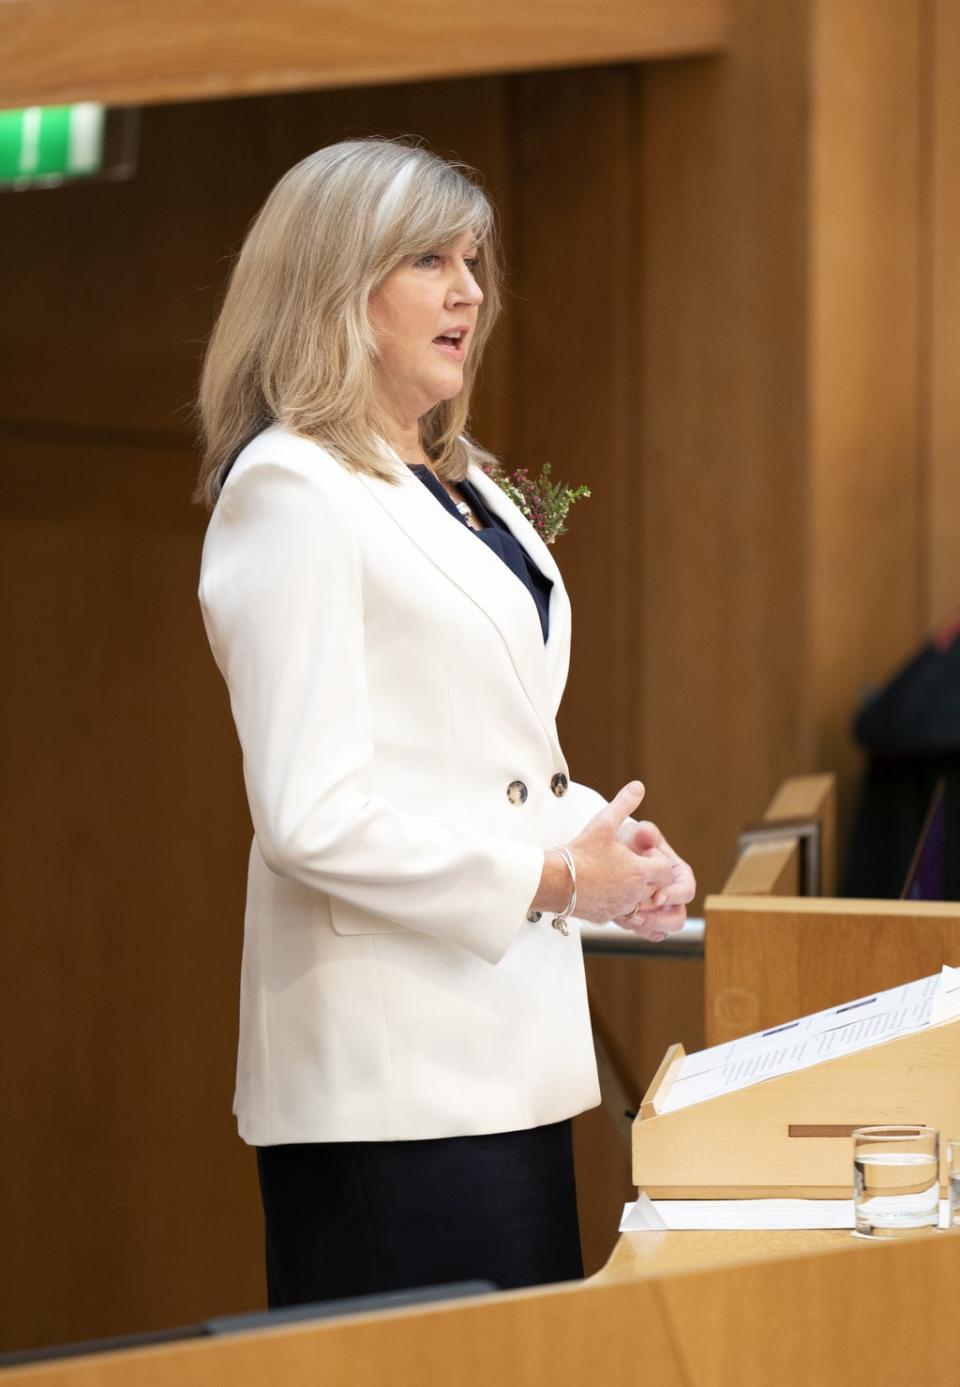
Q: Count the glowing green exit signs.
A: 1